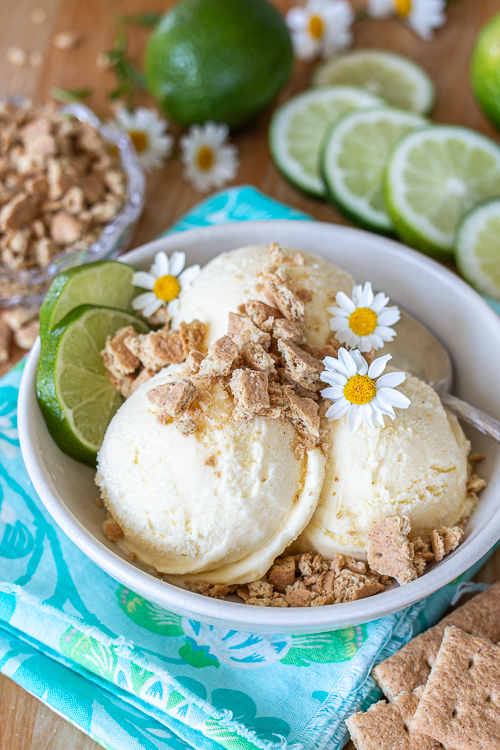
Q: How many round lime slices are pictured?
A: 7